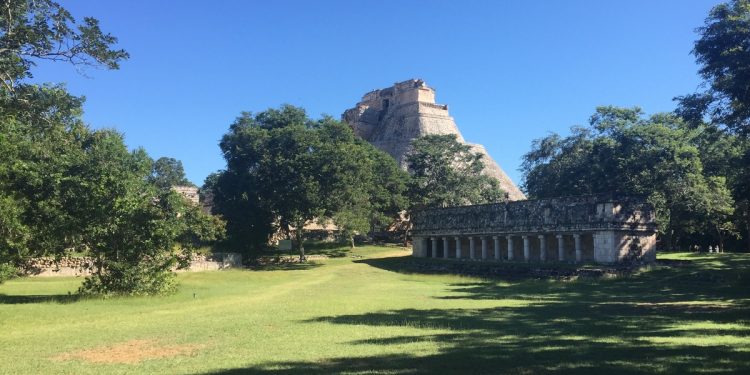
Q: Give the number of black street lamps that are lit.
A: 0